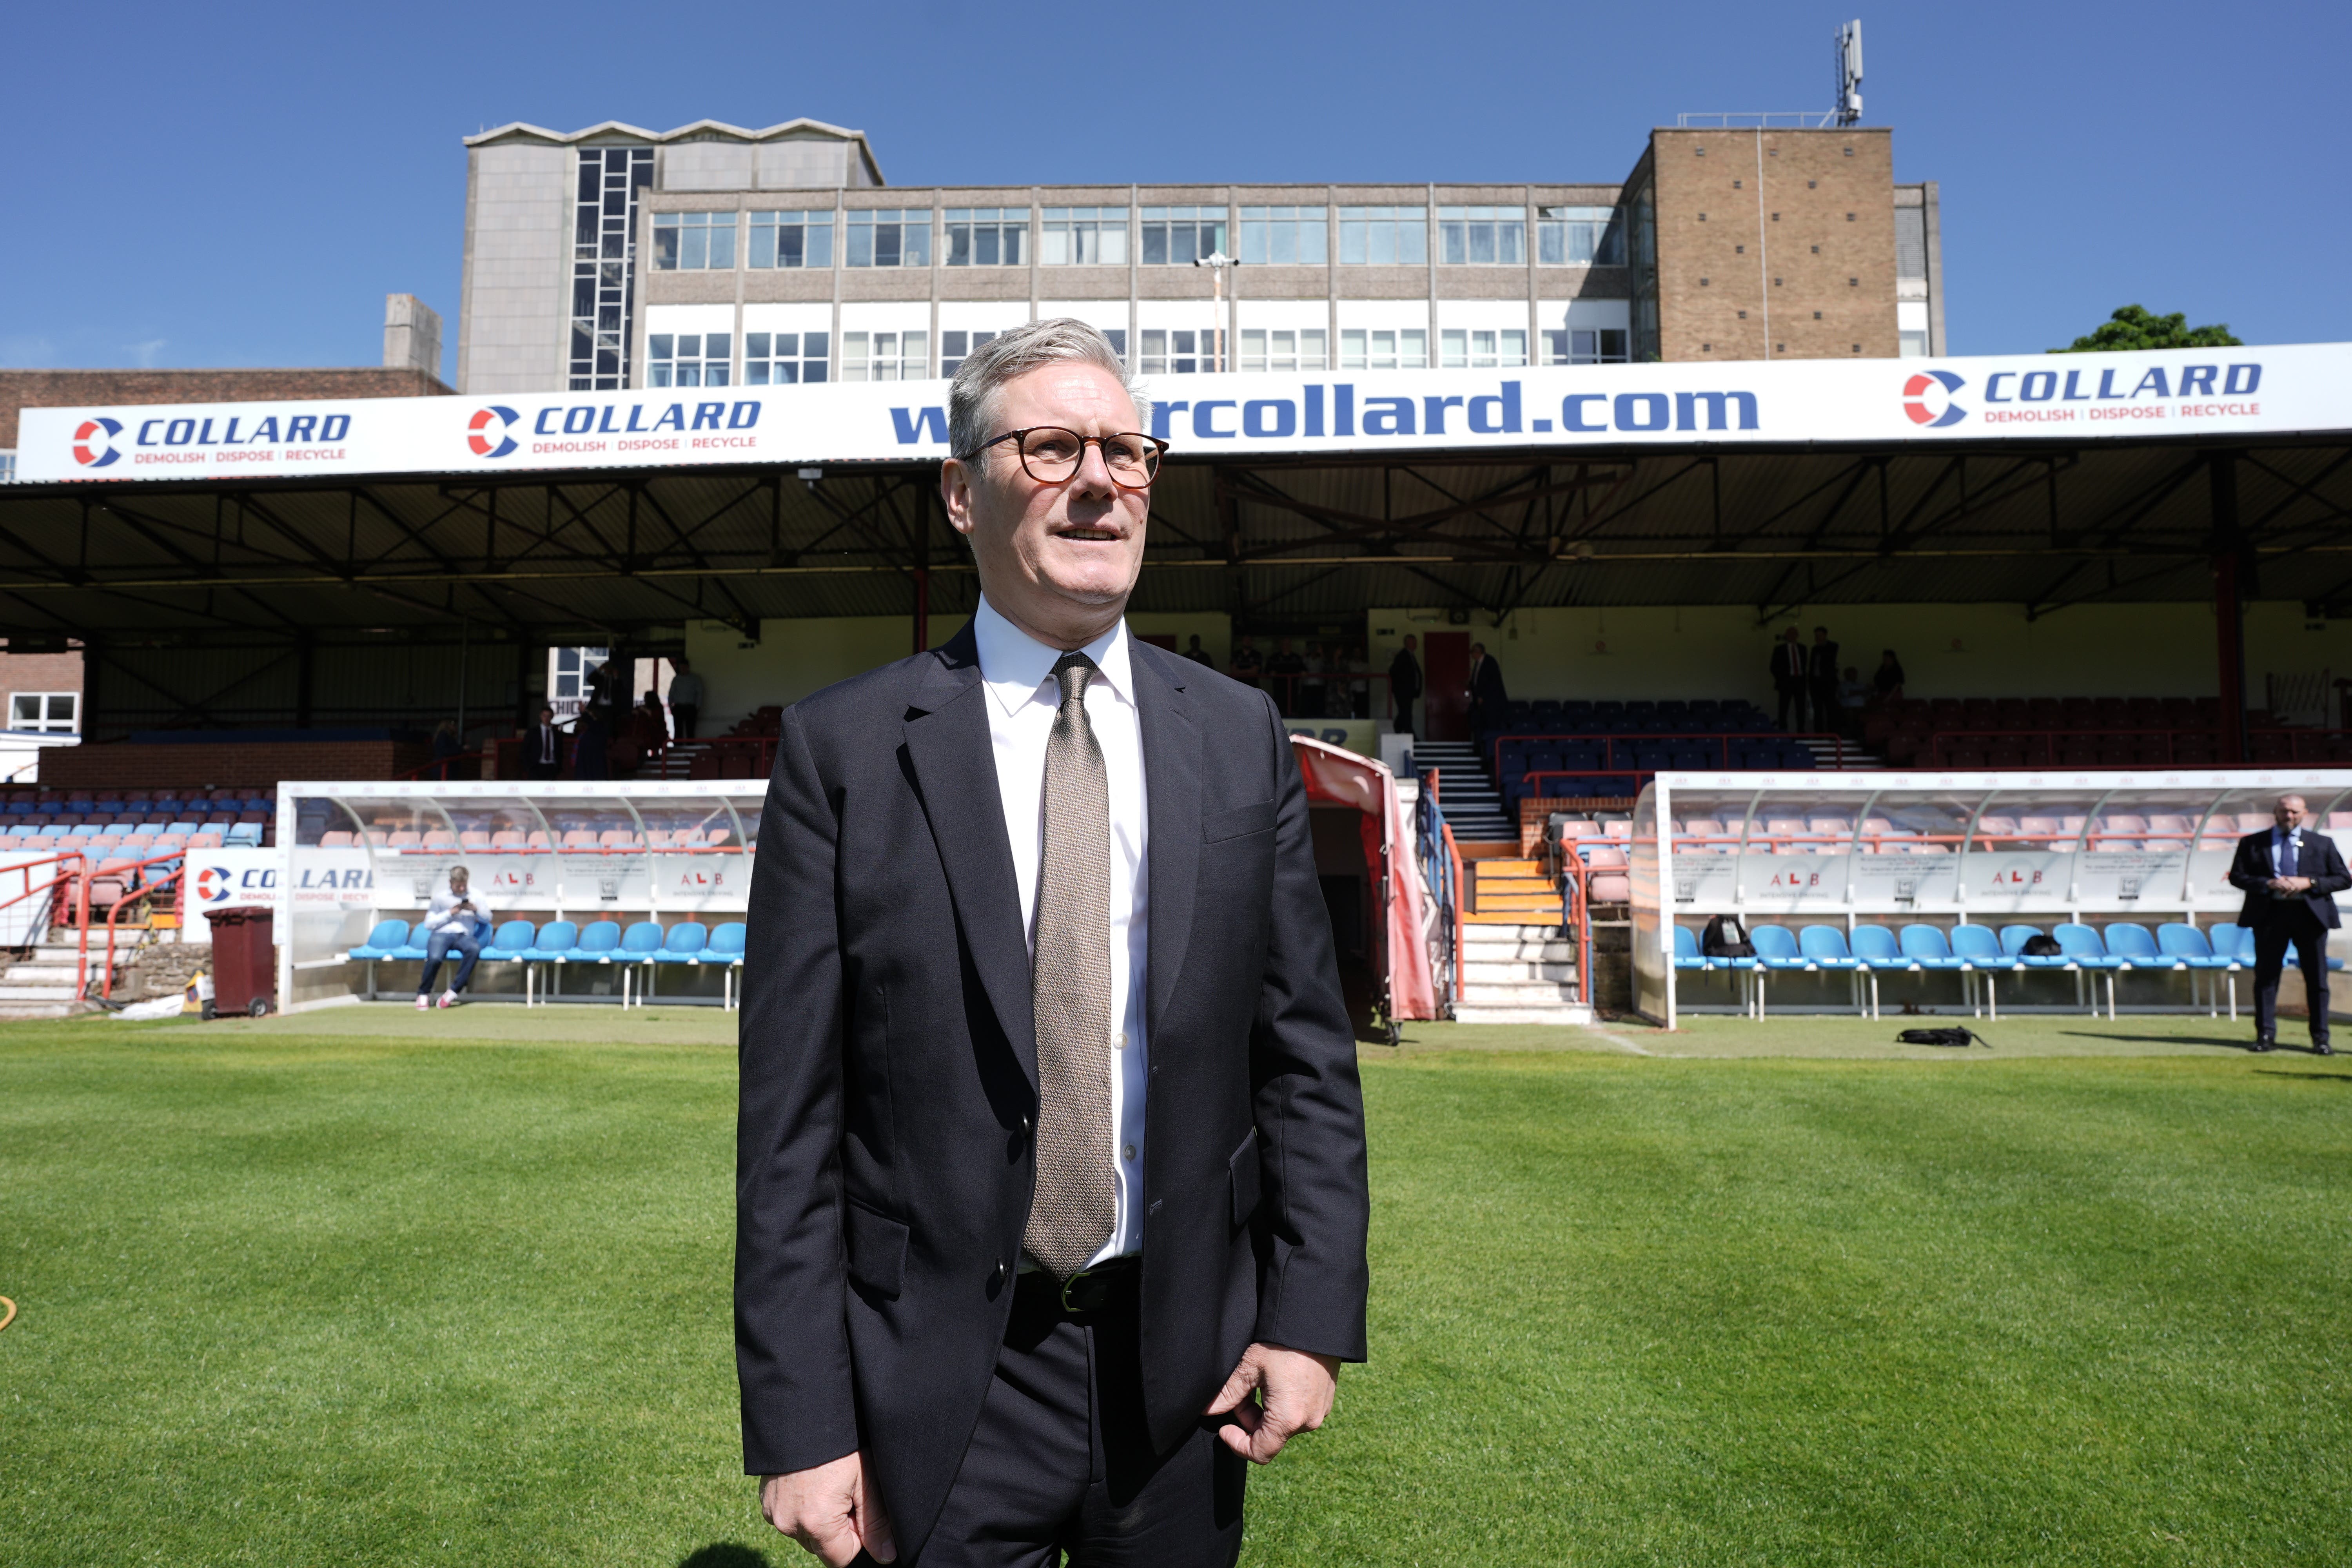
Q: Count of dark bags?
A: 3